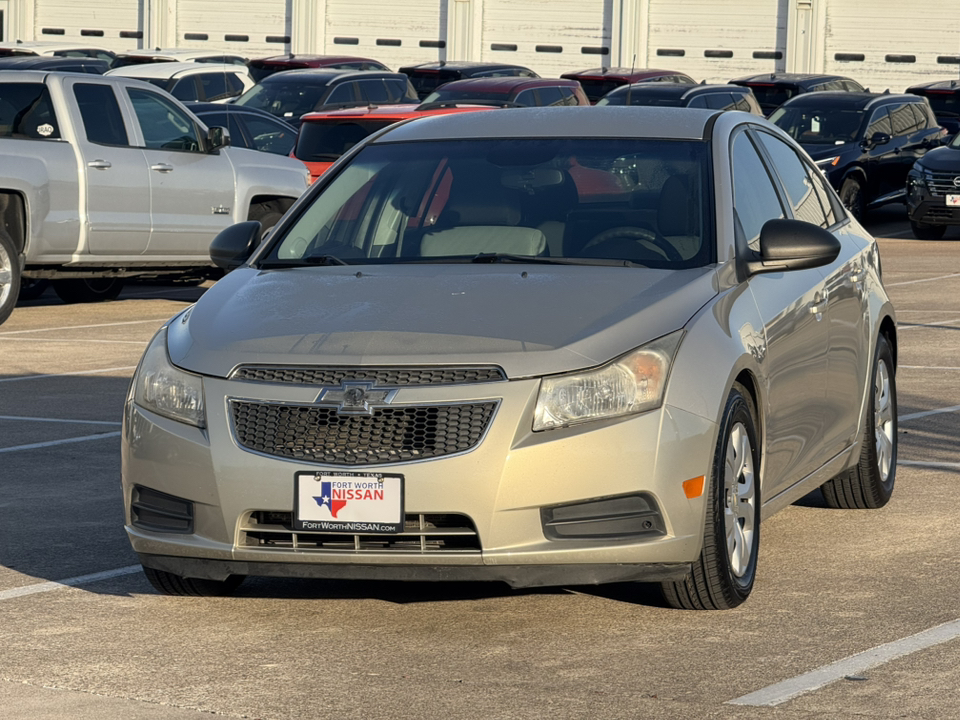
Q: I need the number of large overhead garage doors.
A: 6